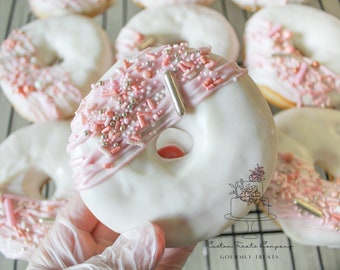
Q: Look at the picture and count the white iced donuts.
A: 9